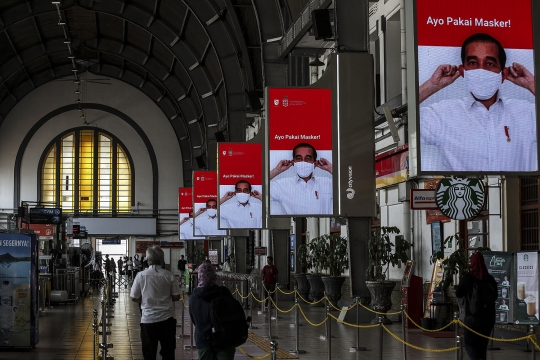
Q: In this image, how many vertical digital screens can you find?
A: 5